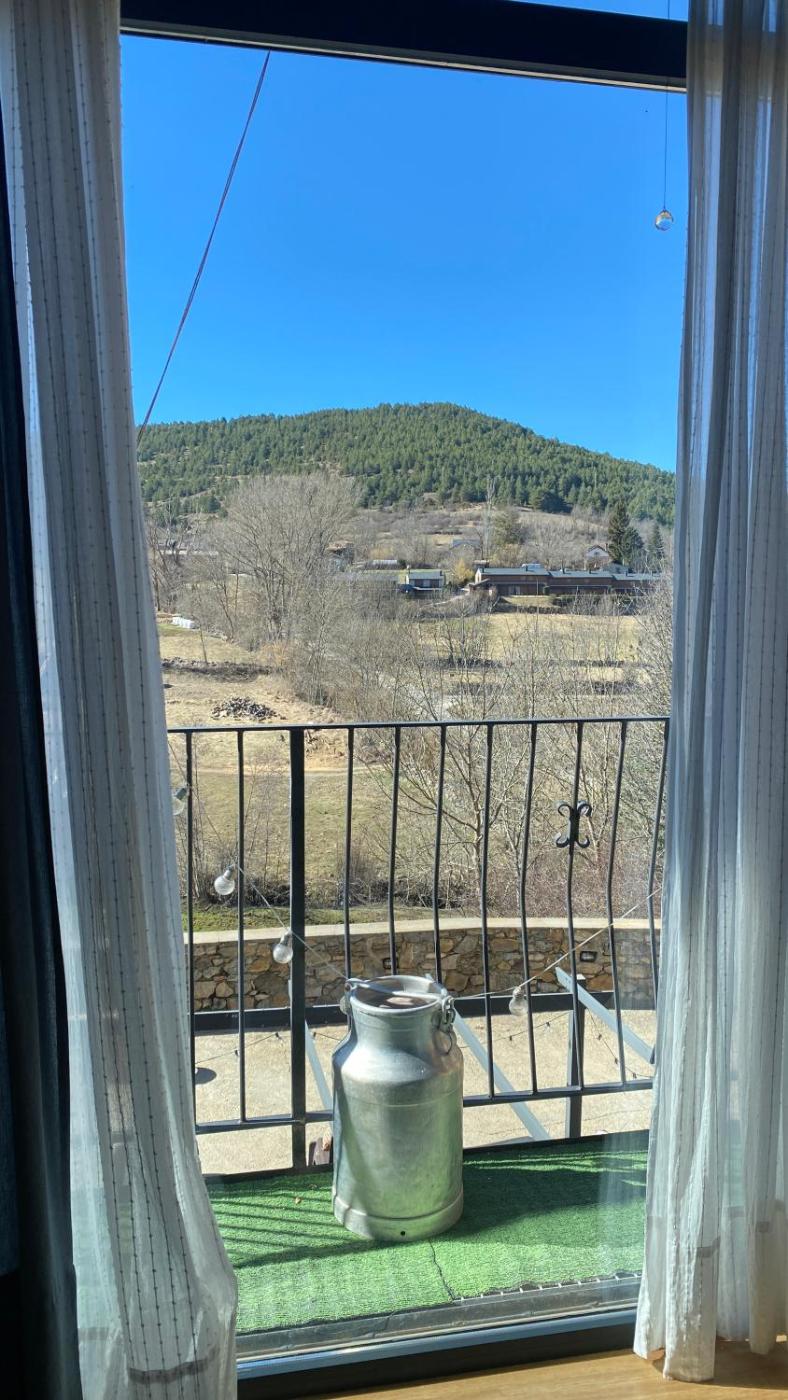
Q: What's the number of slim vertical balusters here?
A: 10